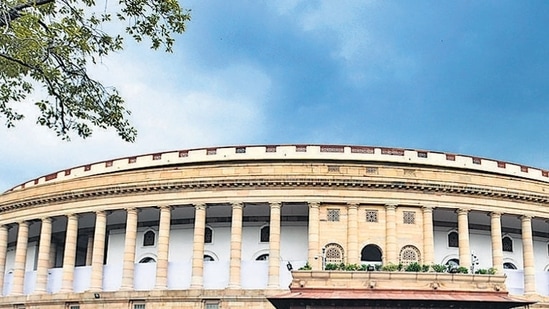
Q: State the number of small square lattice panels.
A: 3